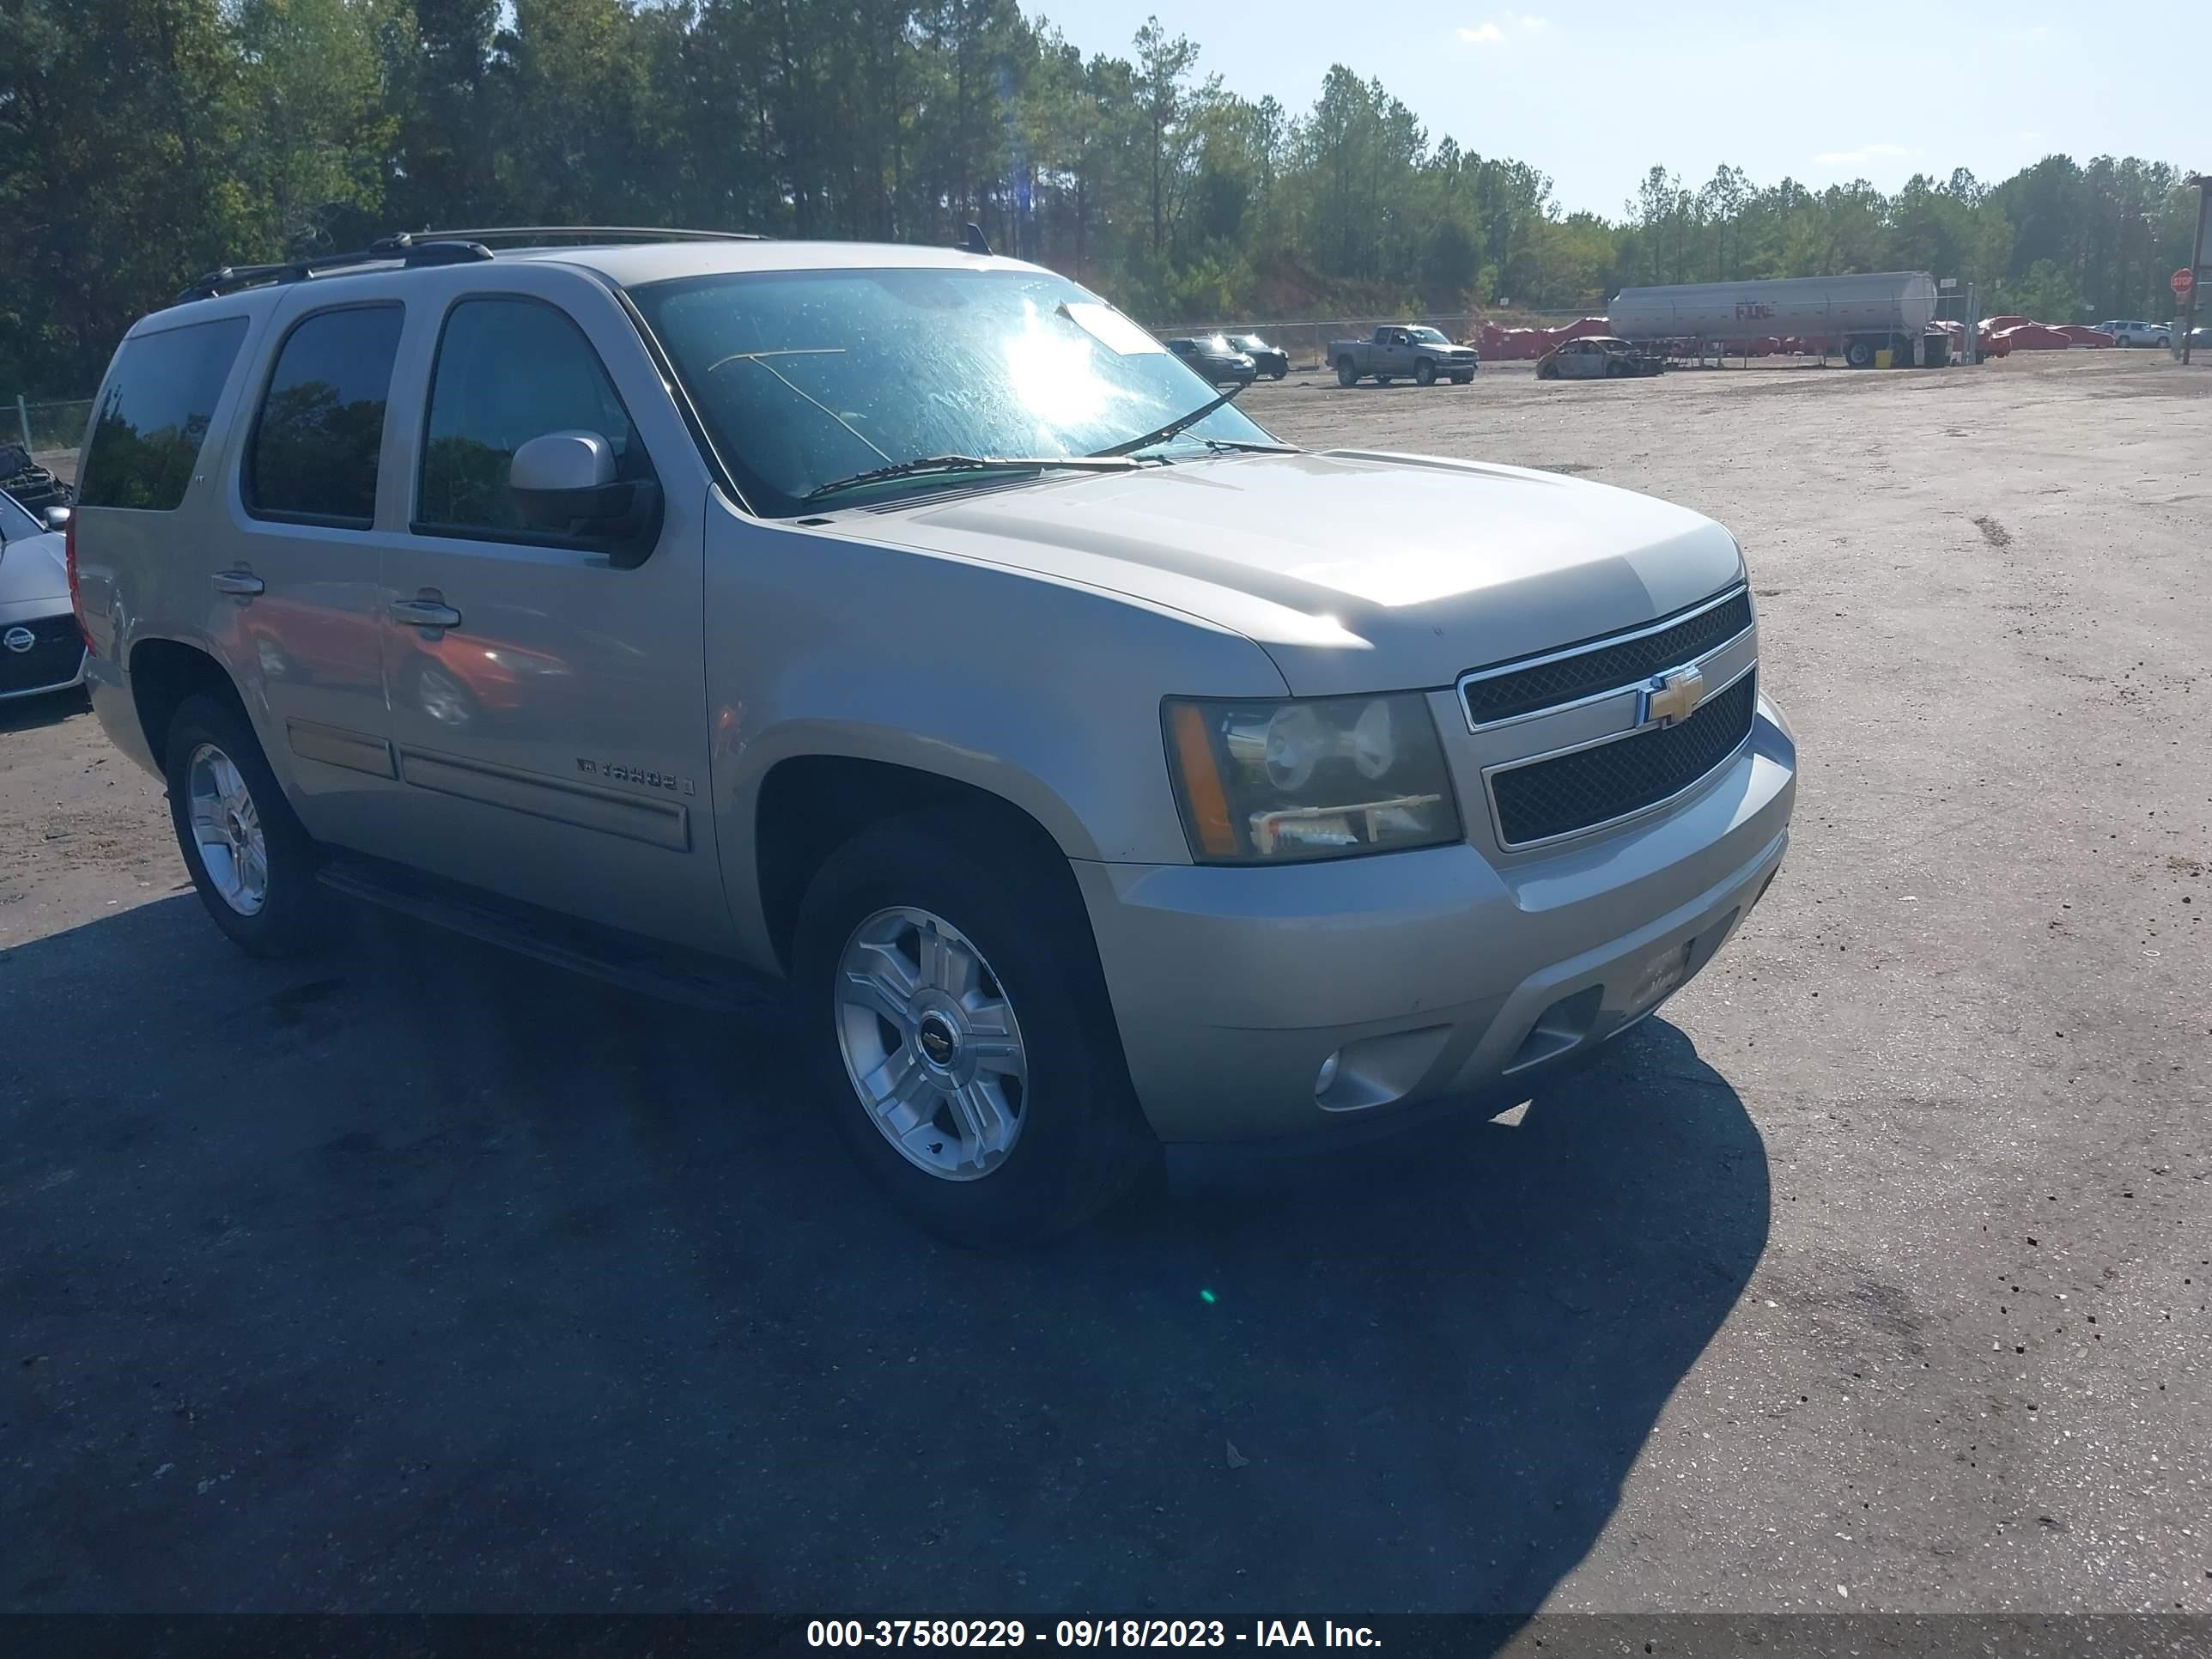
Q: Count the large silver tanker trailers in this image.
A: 1